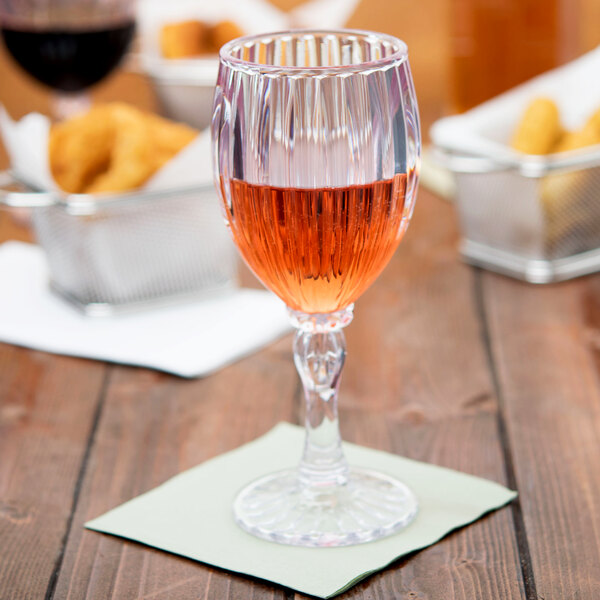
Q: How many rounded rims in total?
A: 1